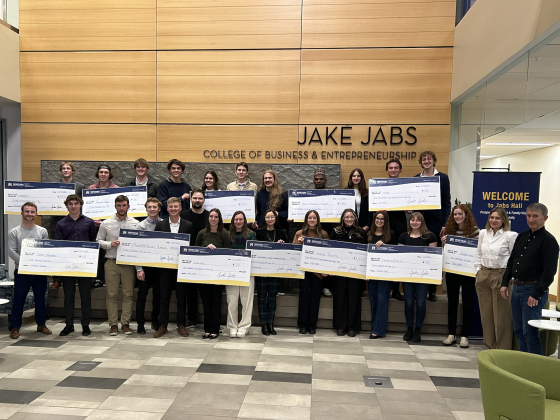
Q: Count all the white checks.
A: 12